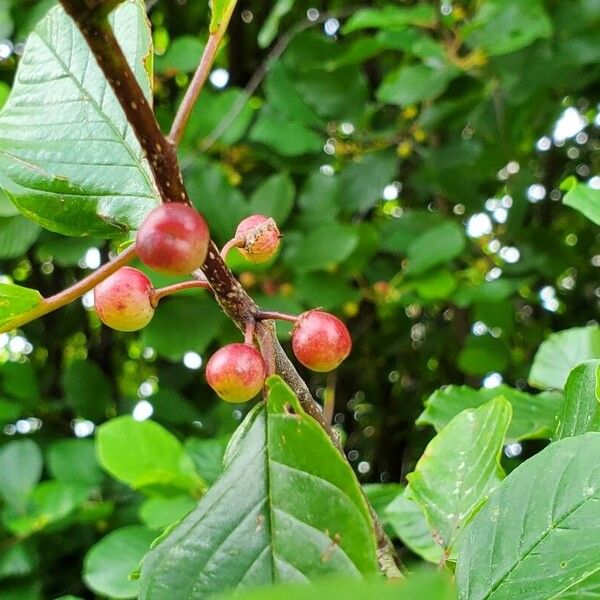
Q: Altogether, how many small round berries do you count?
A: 5